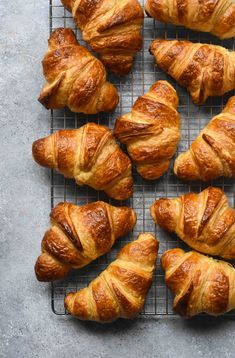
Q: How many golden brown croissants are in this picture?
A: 11